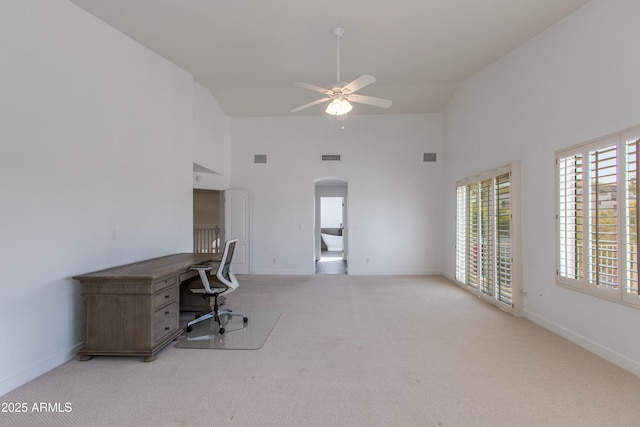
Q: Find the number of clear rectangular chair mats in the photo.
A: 1